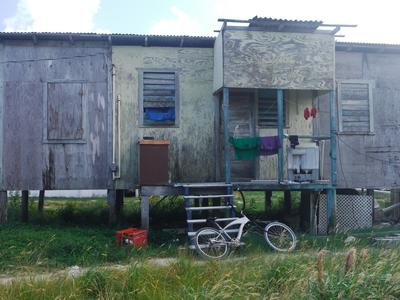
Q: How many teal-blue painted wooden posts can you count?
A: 3